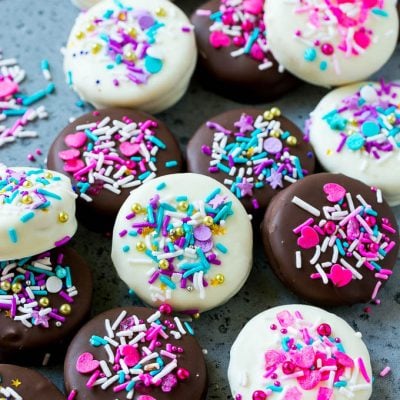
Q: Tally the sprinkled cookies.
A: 13